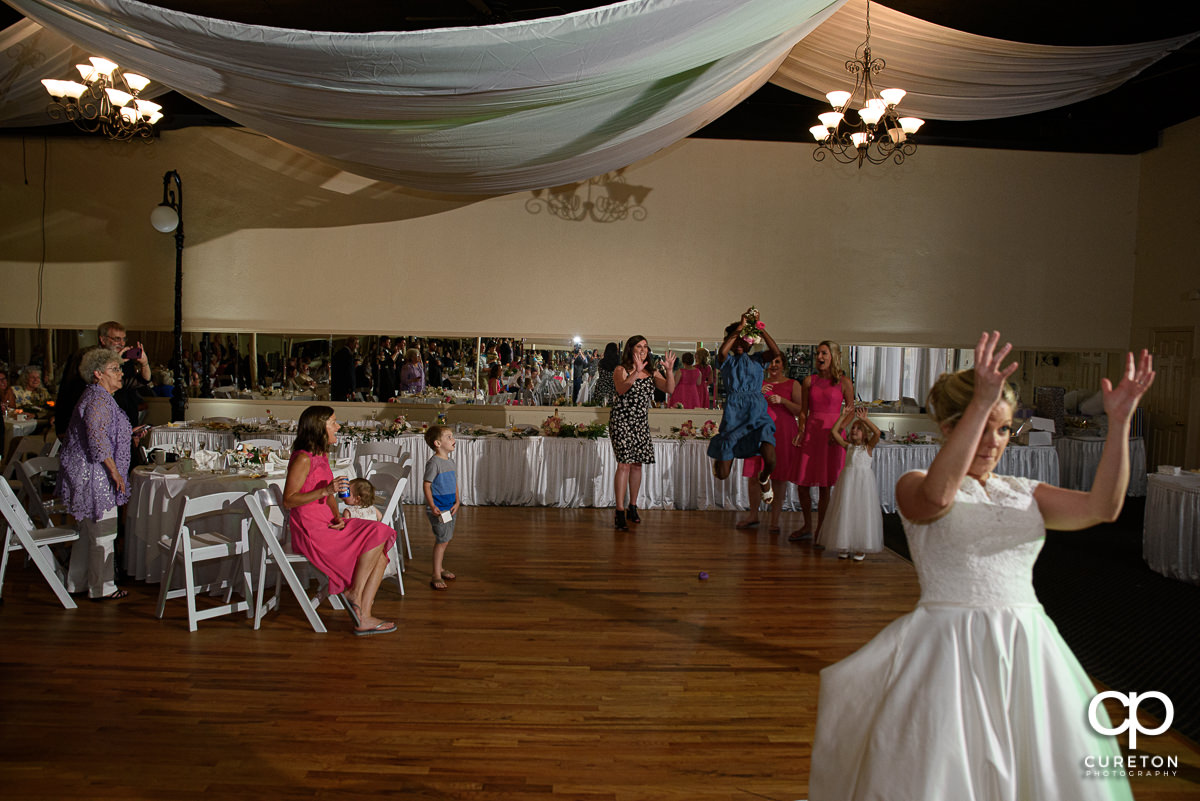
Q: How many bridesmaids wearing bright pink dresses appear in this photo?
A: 3